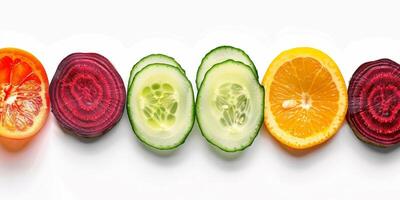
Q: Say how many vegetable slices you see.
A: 6